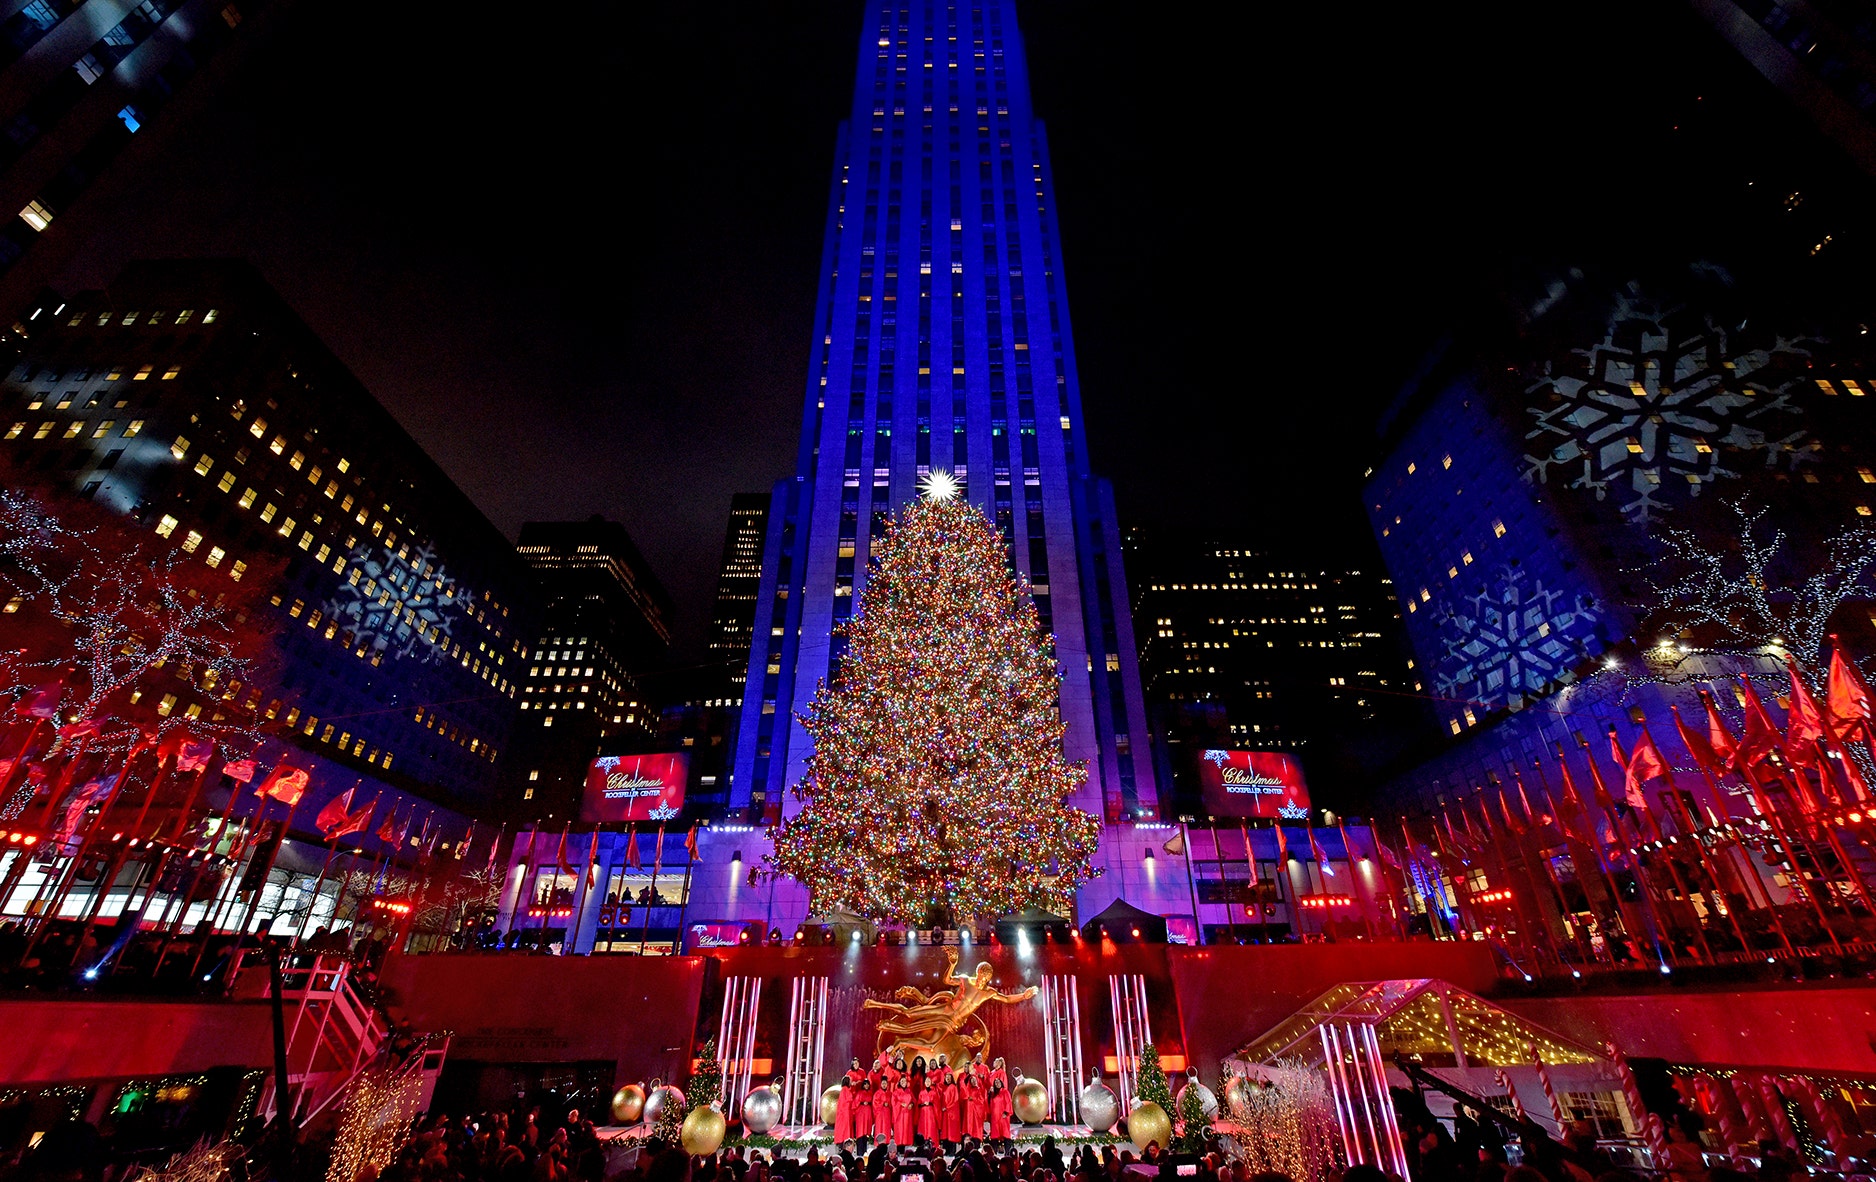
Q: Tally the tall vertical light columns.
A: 5